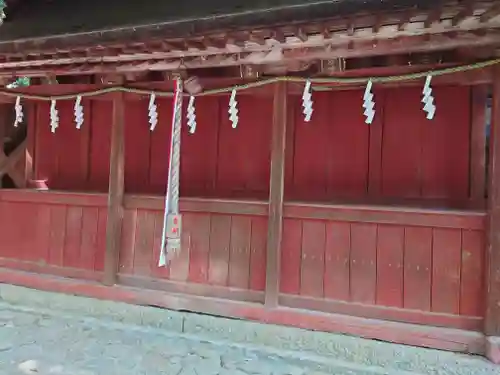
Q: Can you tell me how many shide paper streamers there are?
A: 9